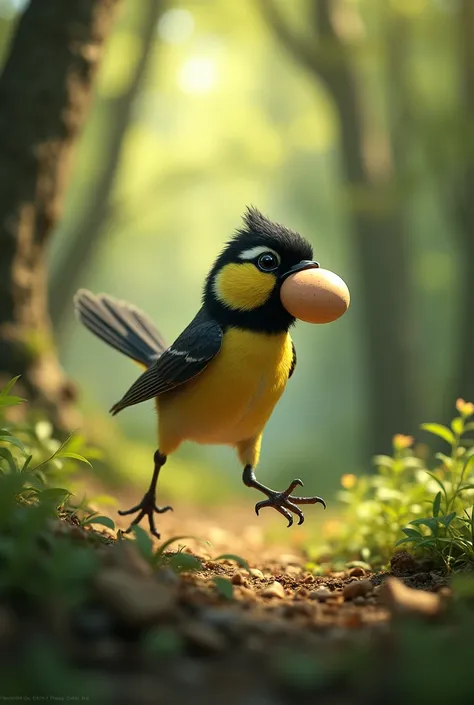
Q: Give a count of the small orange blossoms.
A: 3